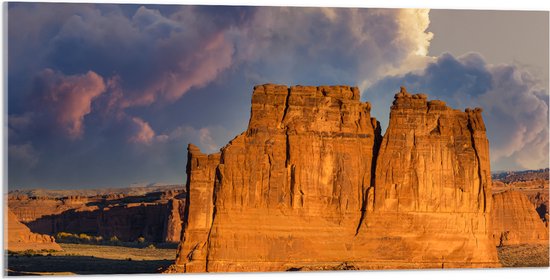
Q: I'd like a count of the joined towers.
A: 2